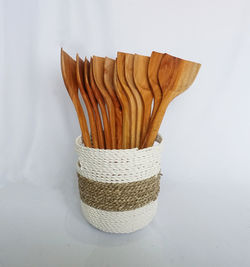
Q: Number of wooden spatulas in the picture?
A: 12